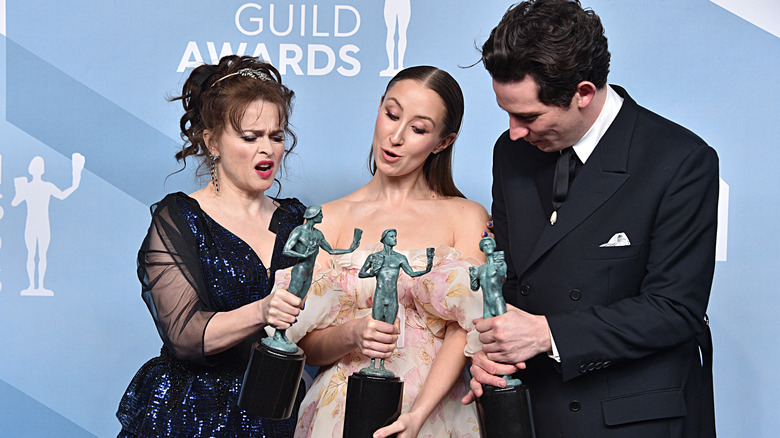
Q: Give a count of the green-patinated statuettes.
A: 3